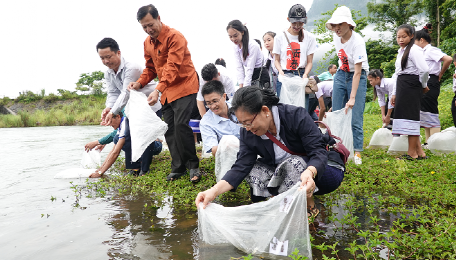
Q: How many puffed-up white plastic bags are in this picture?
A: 3